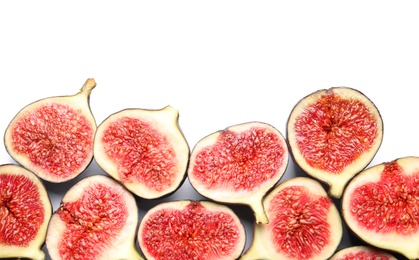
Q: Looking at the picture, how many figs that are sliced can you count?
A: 10